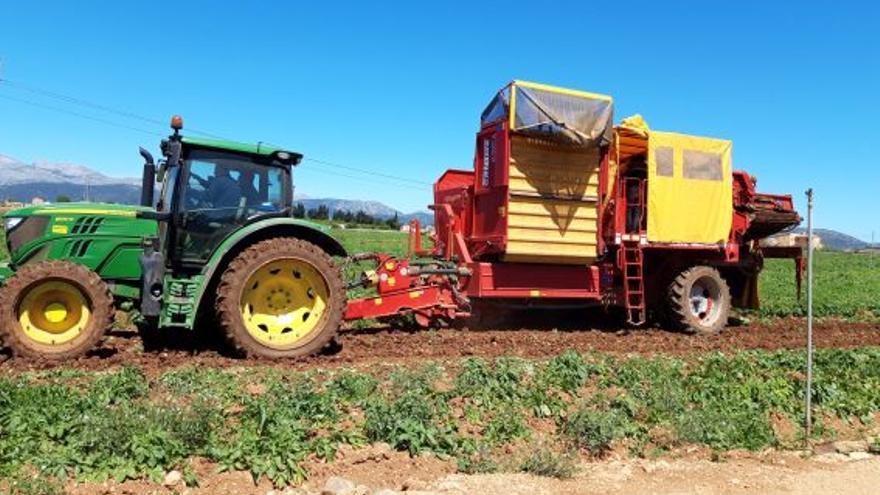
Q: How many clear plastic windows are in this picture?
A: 2